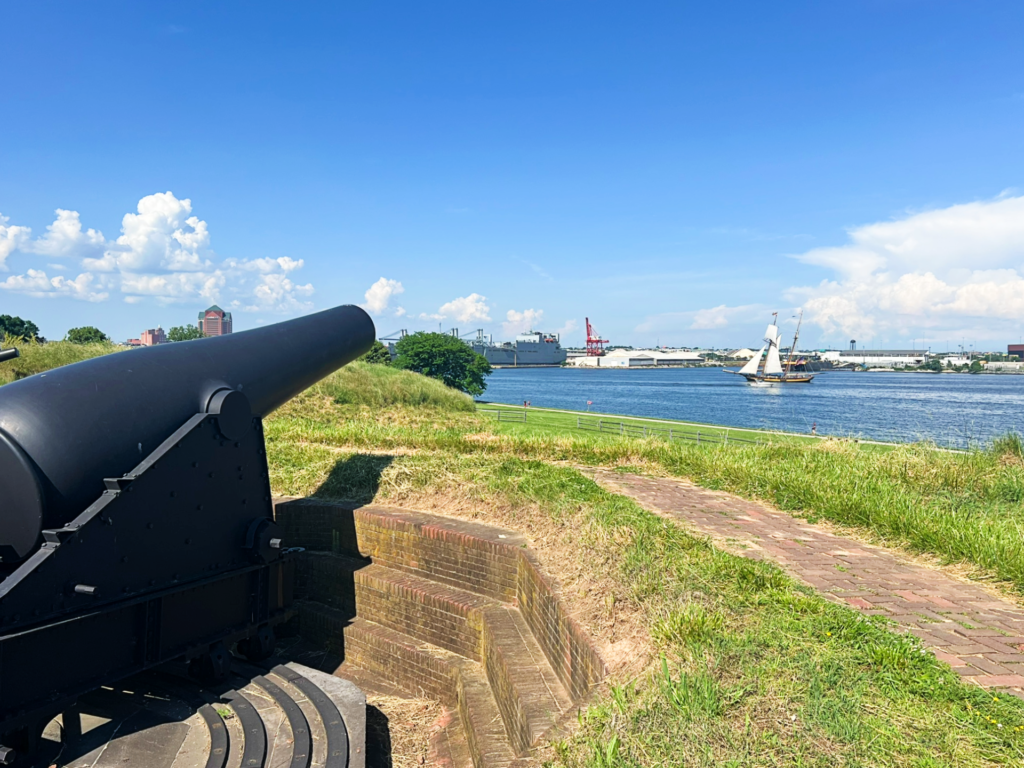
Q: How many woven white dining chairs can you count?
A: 0